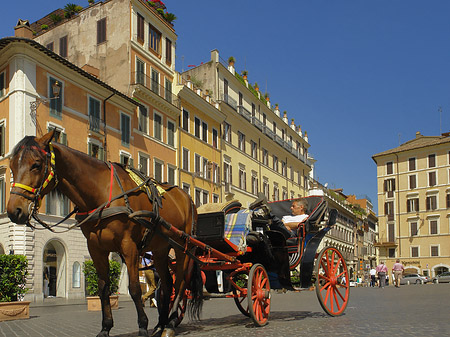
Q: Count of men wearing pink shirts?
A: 2